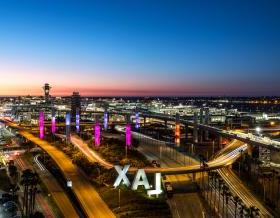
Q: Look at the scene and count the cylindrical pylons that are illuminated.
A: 9